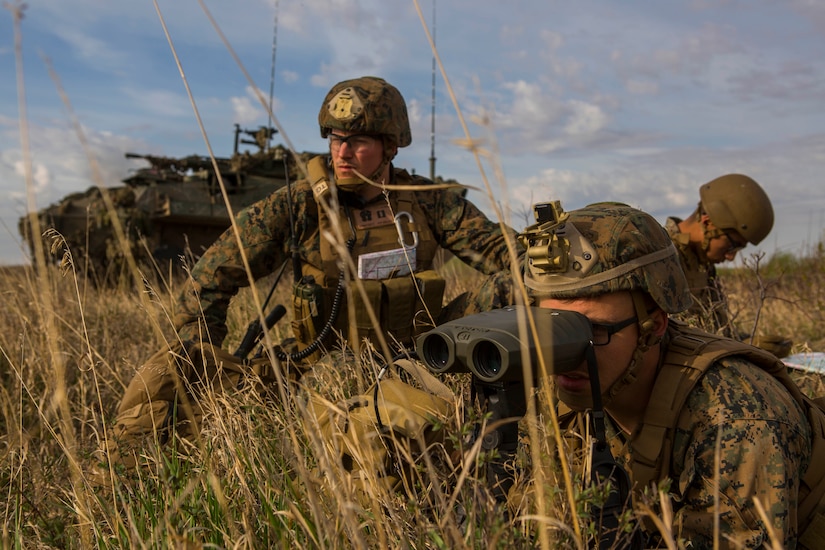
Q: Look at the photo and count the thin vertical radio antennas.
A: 2